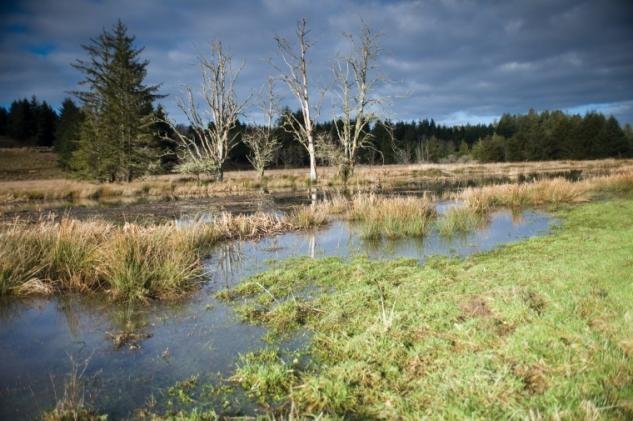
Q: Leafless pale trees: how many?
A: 4